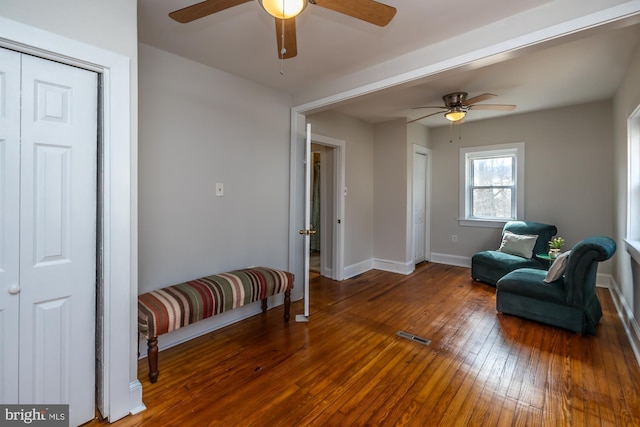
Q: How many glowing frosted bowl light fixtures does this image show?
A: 2